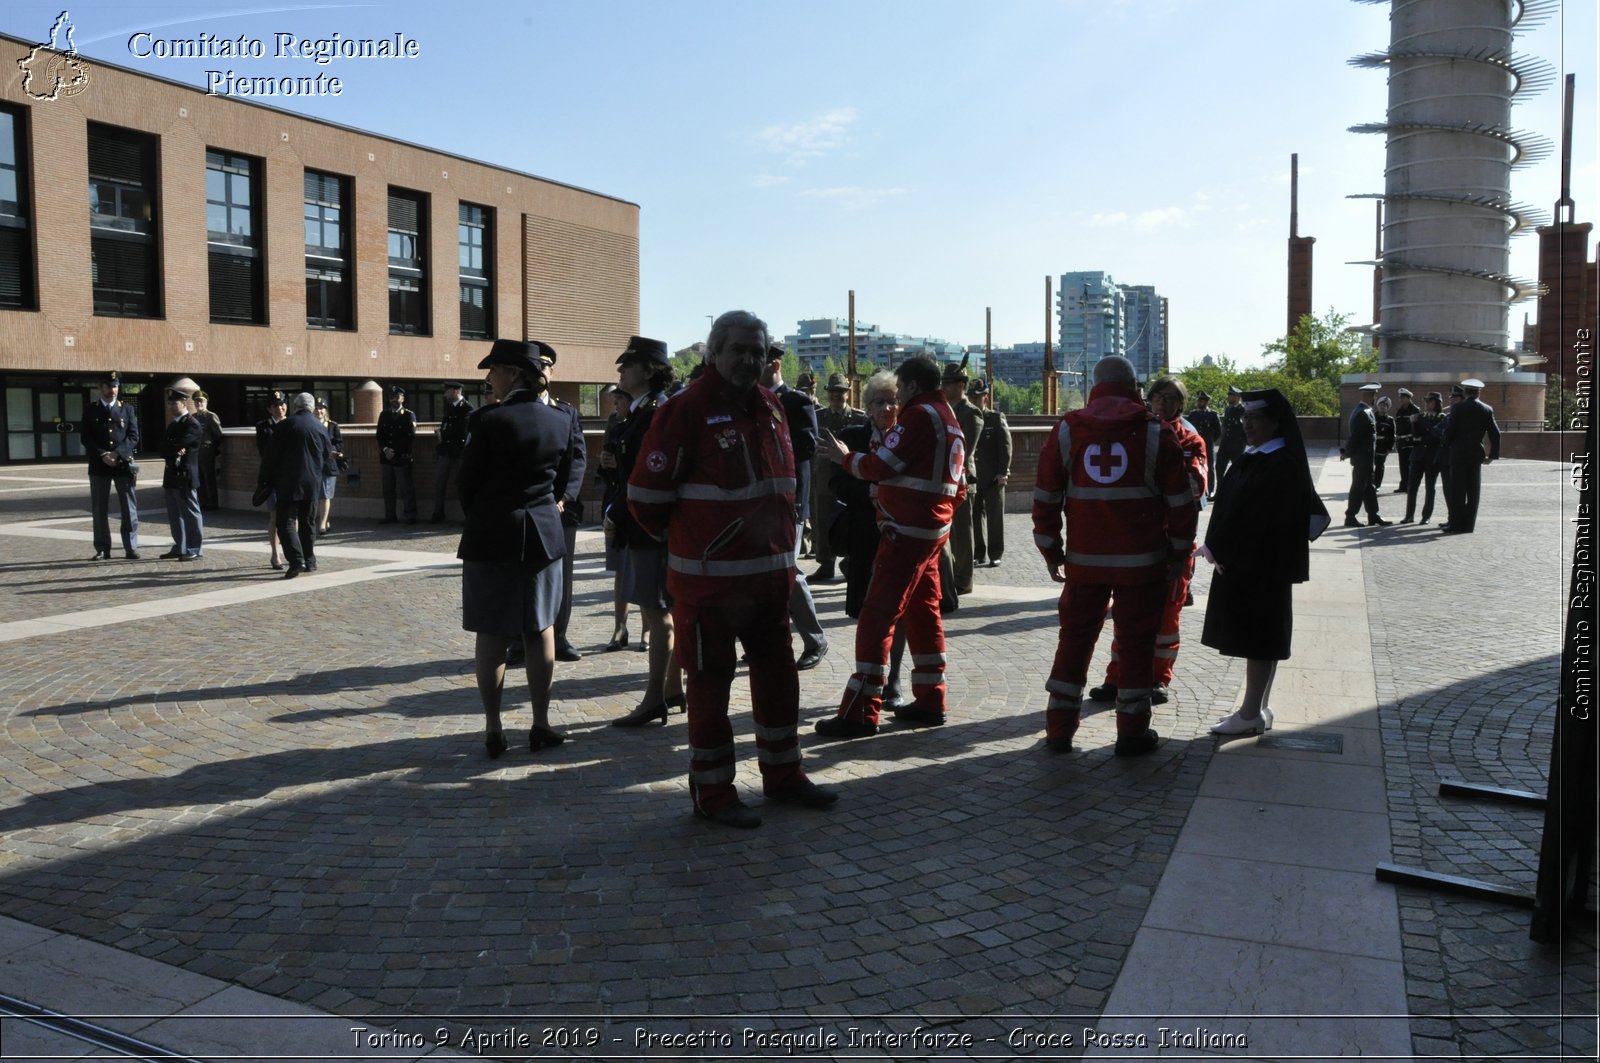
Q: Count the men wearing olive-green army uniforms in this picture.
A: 5